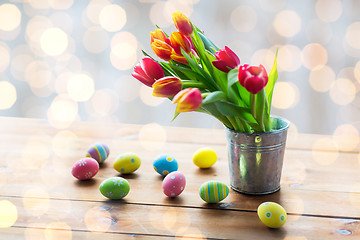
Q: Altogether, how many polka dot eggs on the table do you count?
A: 4